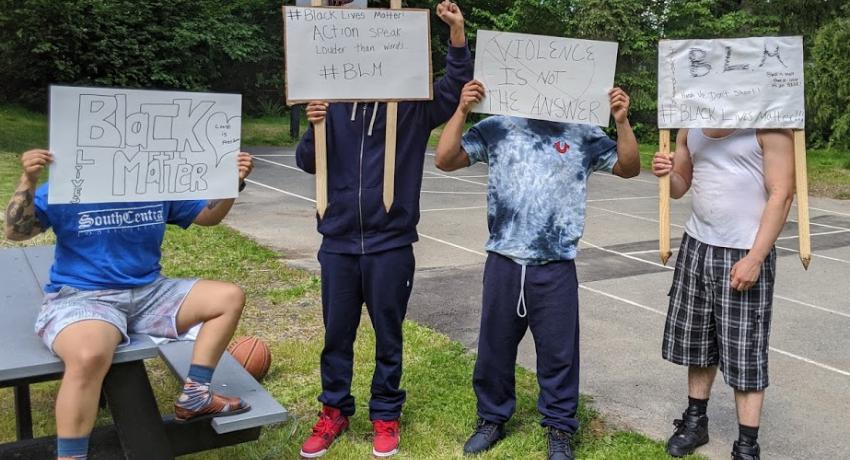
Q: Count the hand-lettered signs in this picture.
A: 4